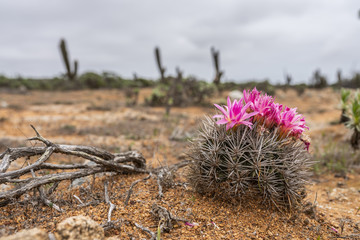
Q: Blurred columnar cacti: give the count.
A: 3